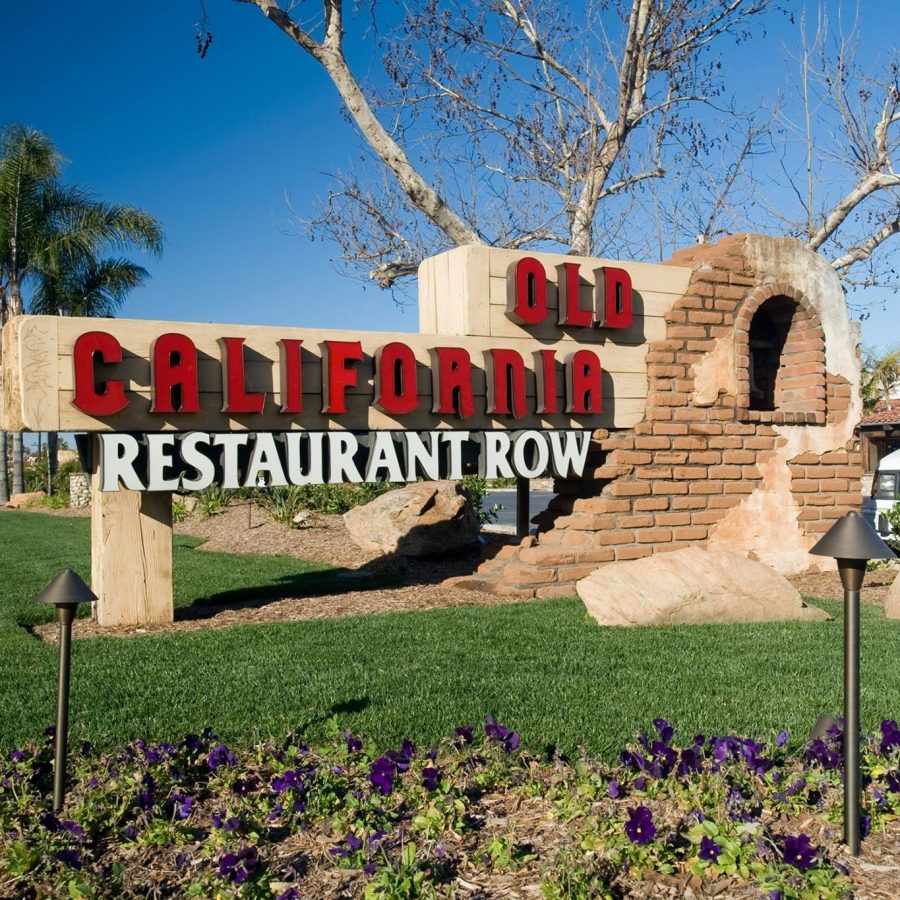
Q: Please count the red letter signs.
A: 13